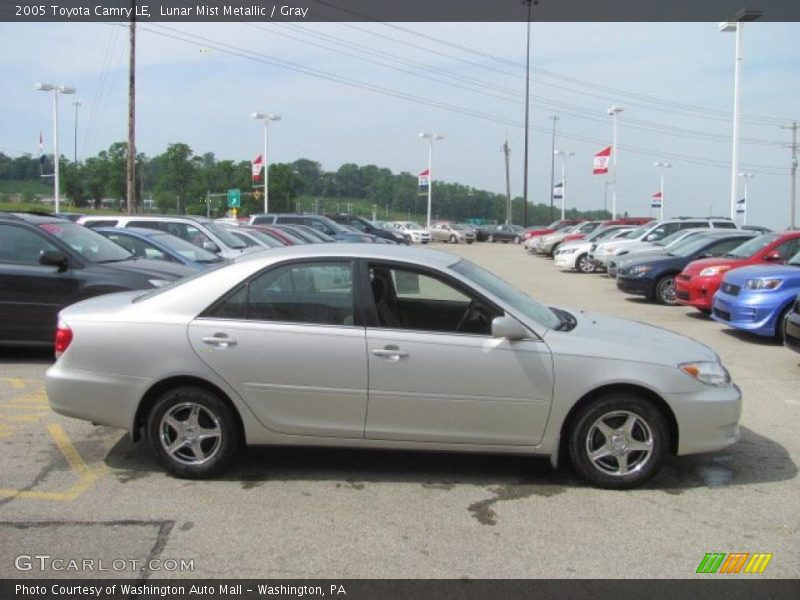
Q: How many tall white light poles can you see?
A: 8